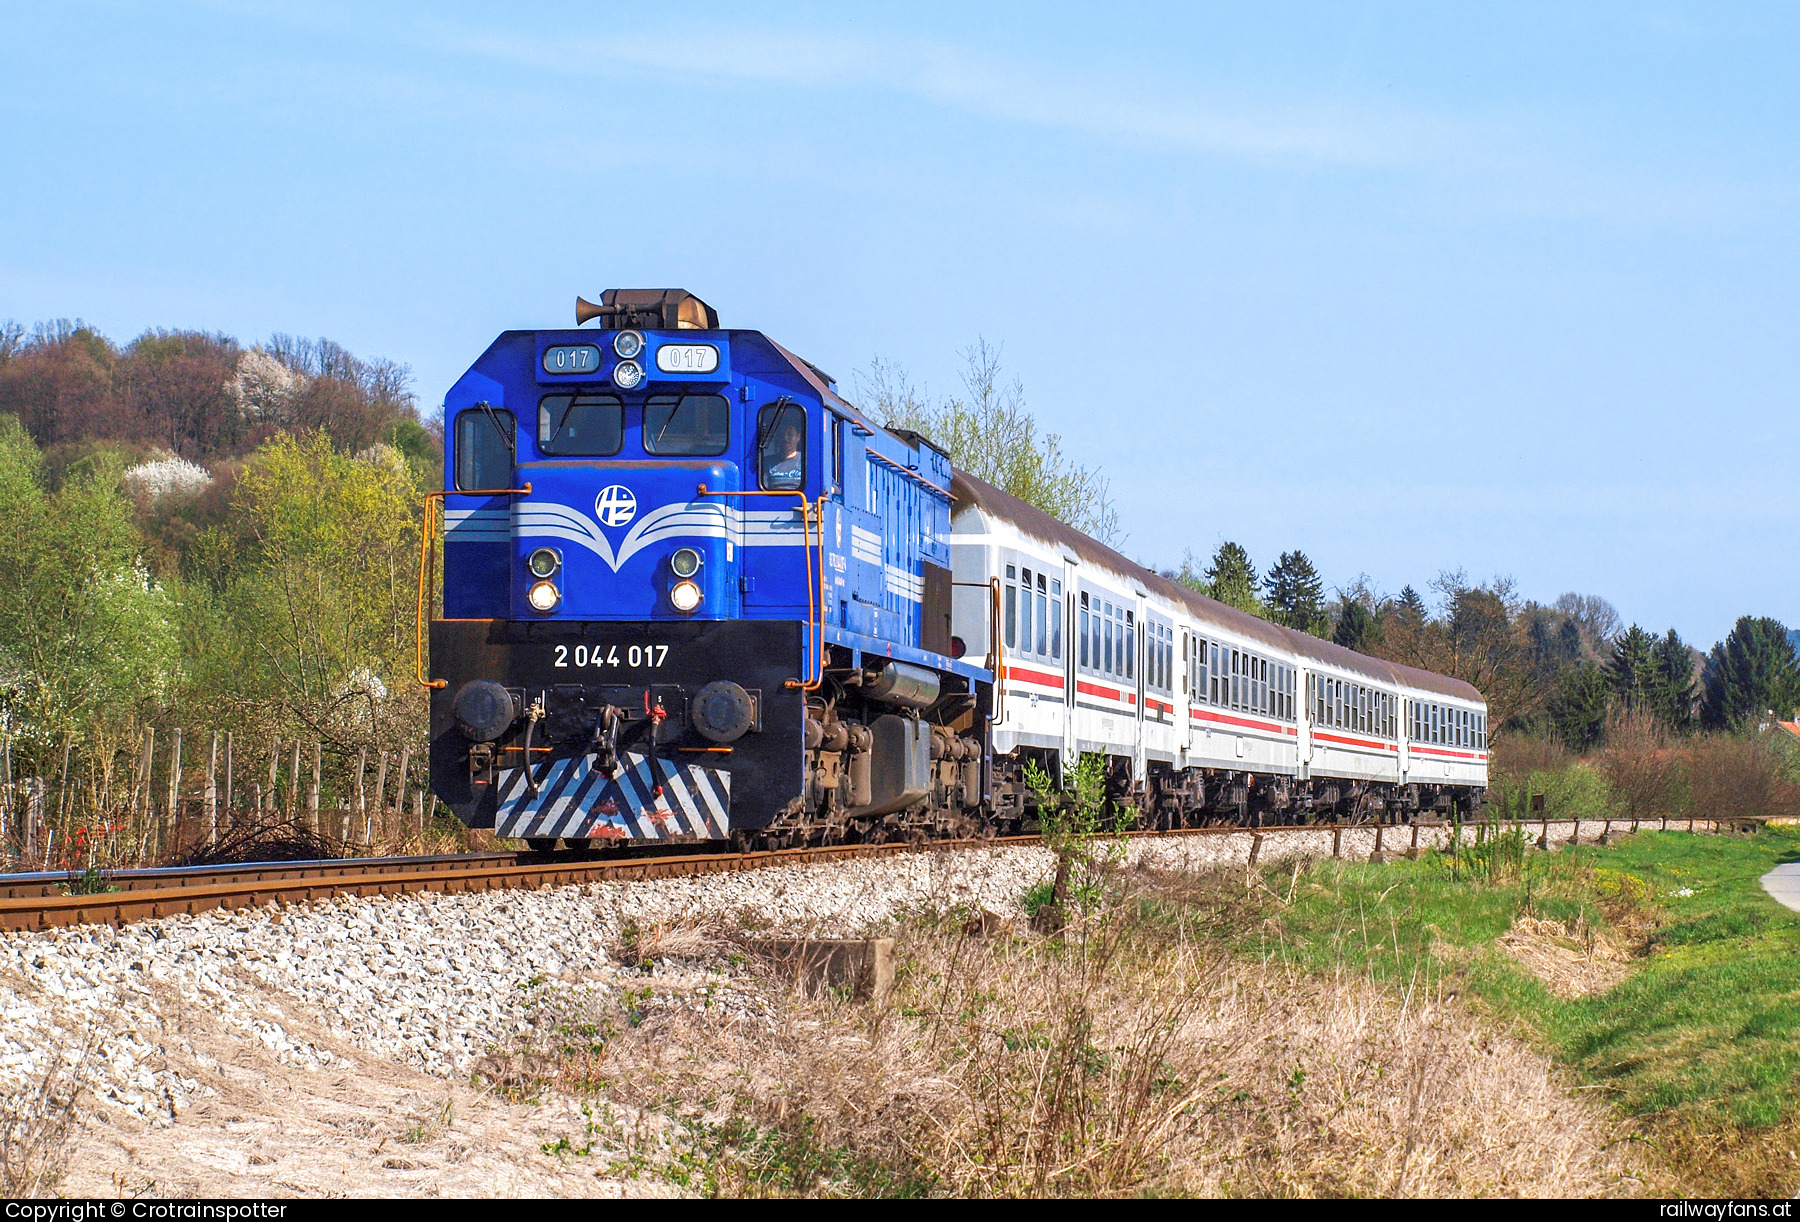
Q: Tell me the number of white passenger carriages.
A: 4